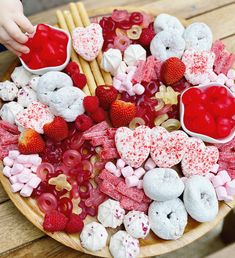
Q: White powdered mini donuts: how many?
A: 8